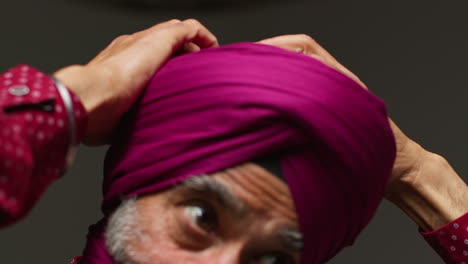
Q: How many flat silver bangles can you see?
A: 1